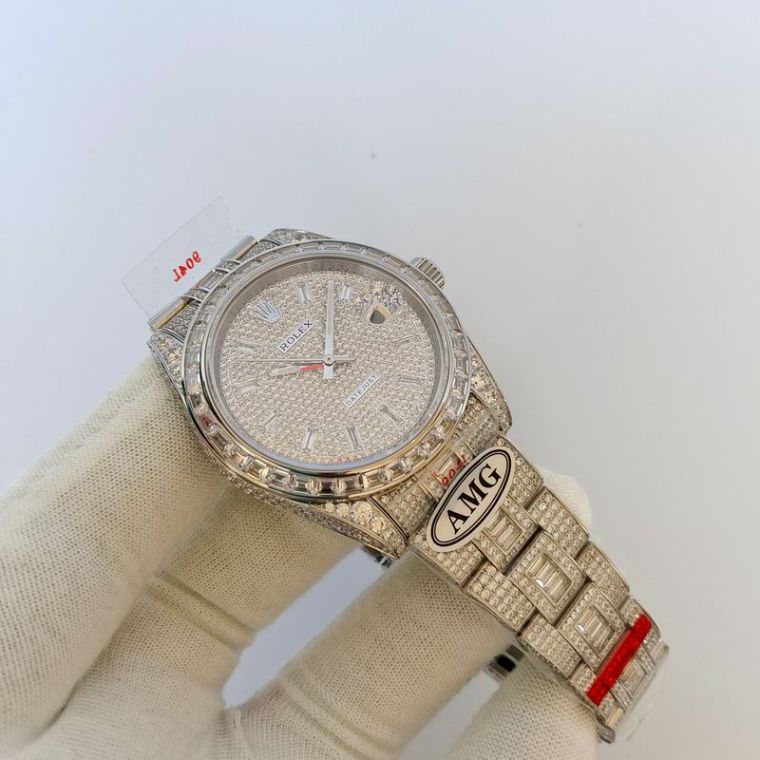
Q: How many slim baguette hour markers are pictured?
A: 10